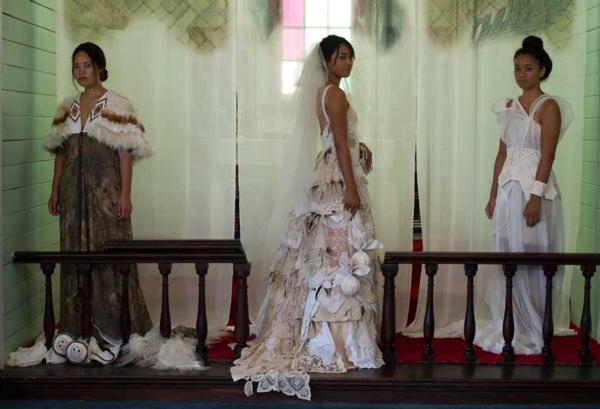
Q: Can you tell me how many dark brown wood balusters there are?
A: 12